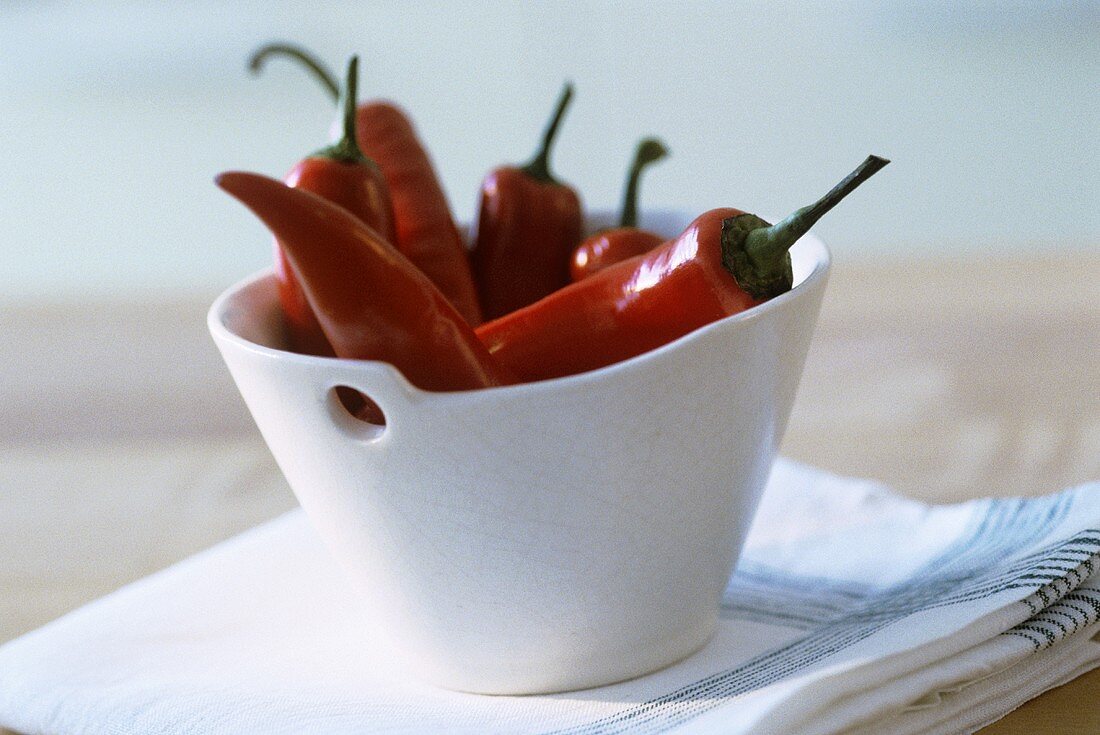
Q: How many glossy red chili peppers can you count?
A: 6